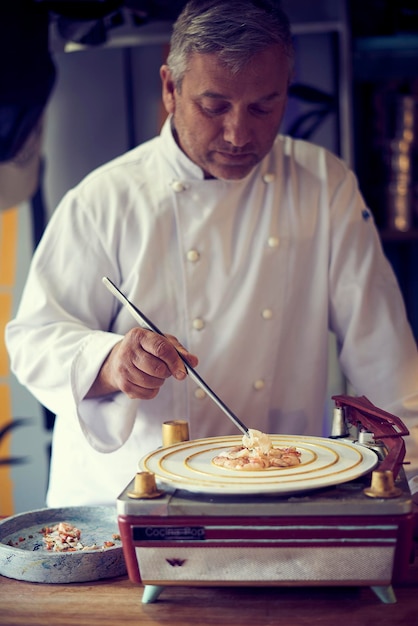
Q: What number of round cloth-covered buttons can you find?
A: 8